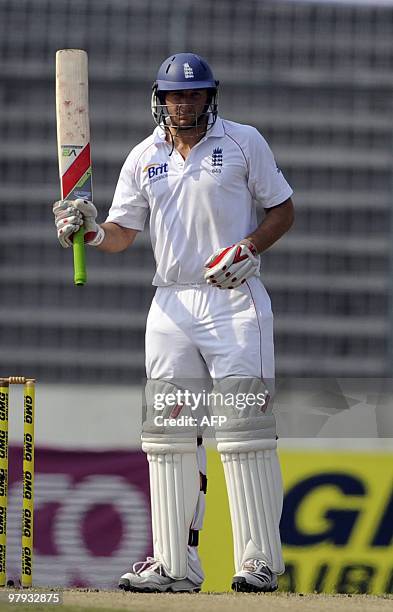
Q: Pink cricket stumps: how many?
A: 0